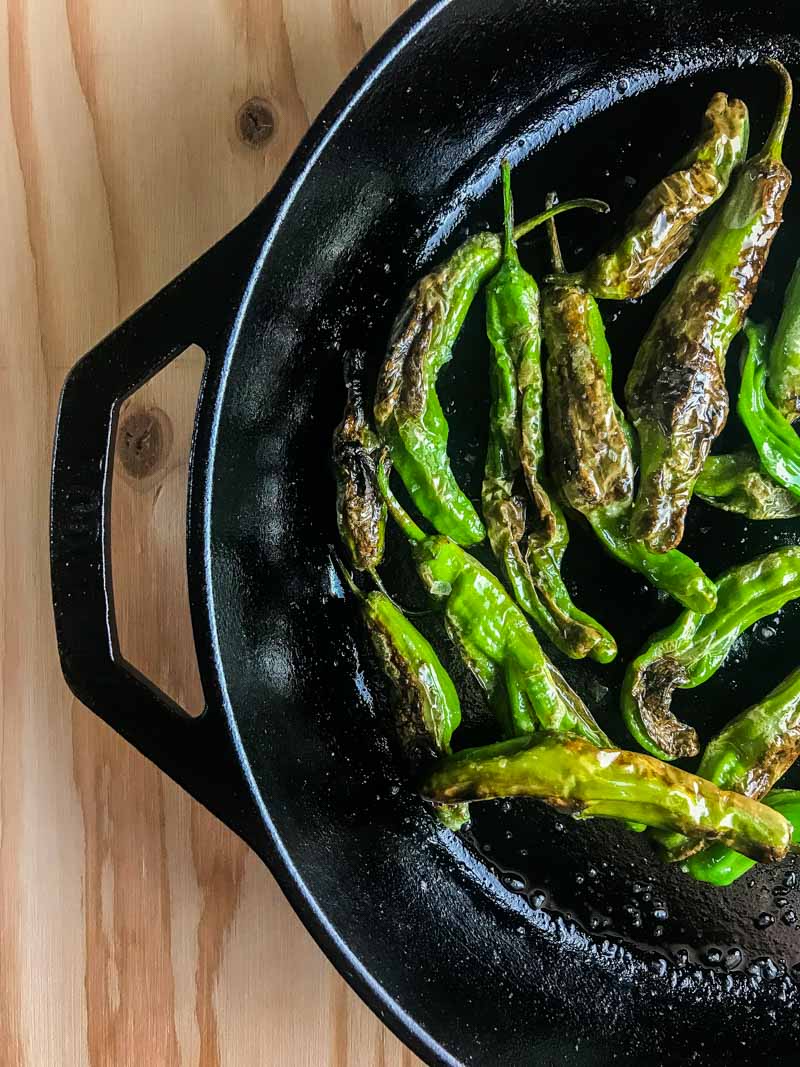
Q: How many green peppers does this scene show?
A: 15